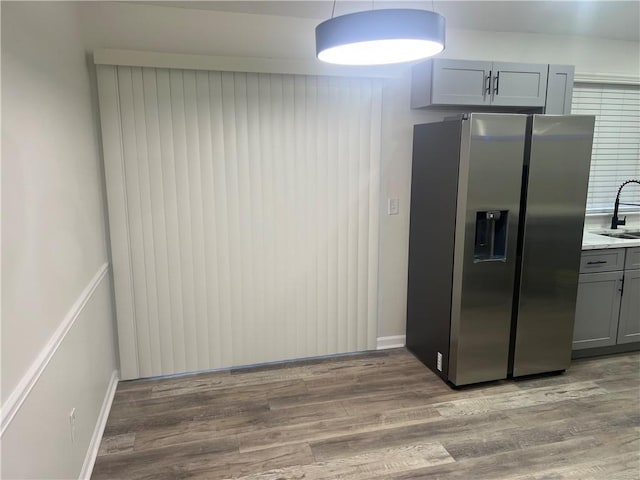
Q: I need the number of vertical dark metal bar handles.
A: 3